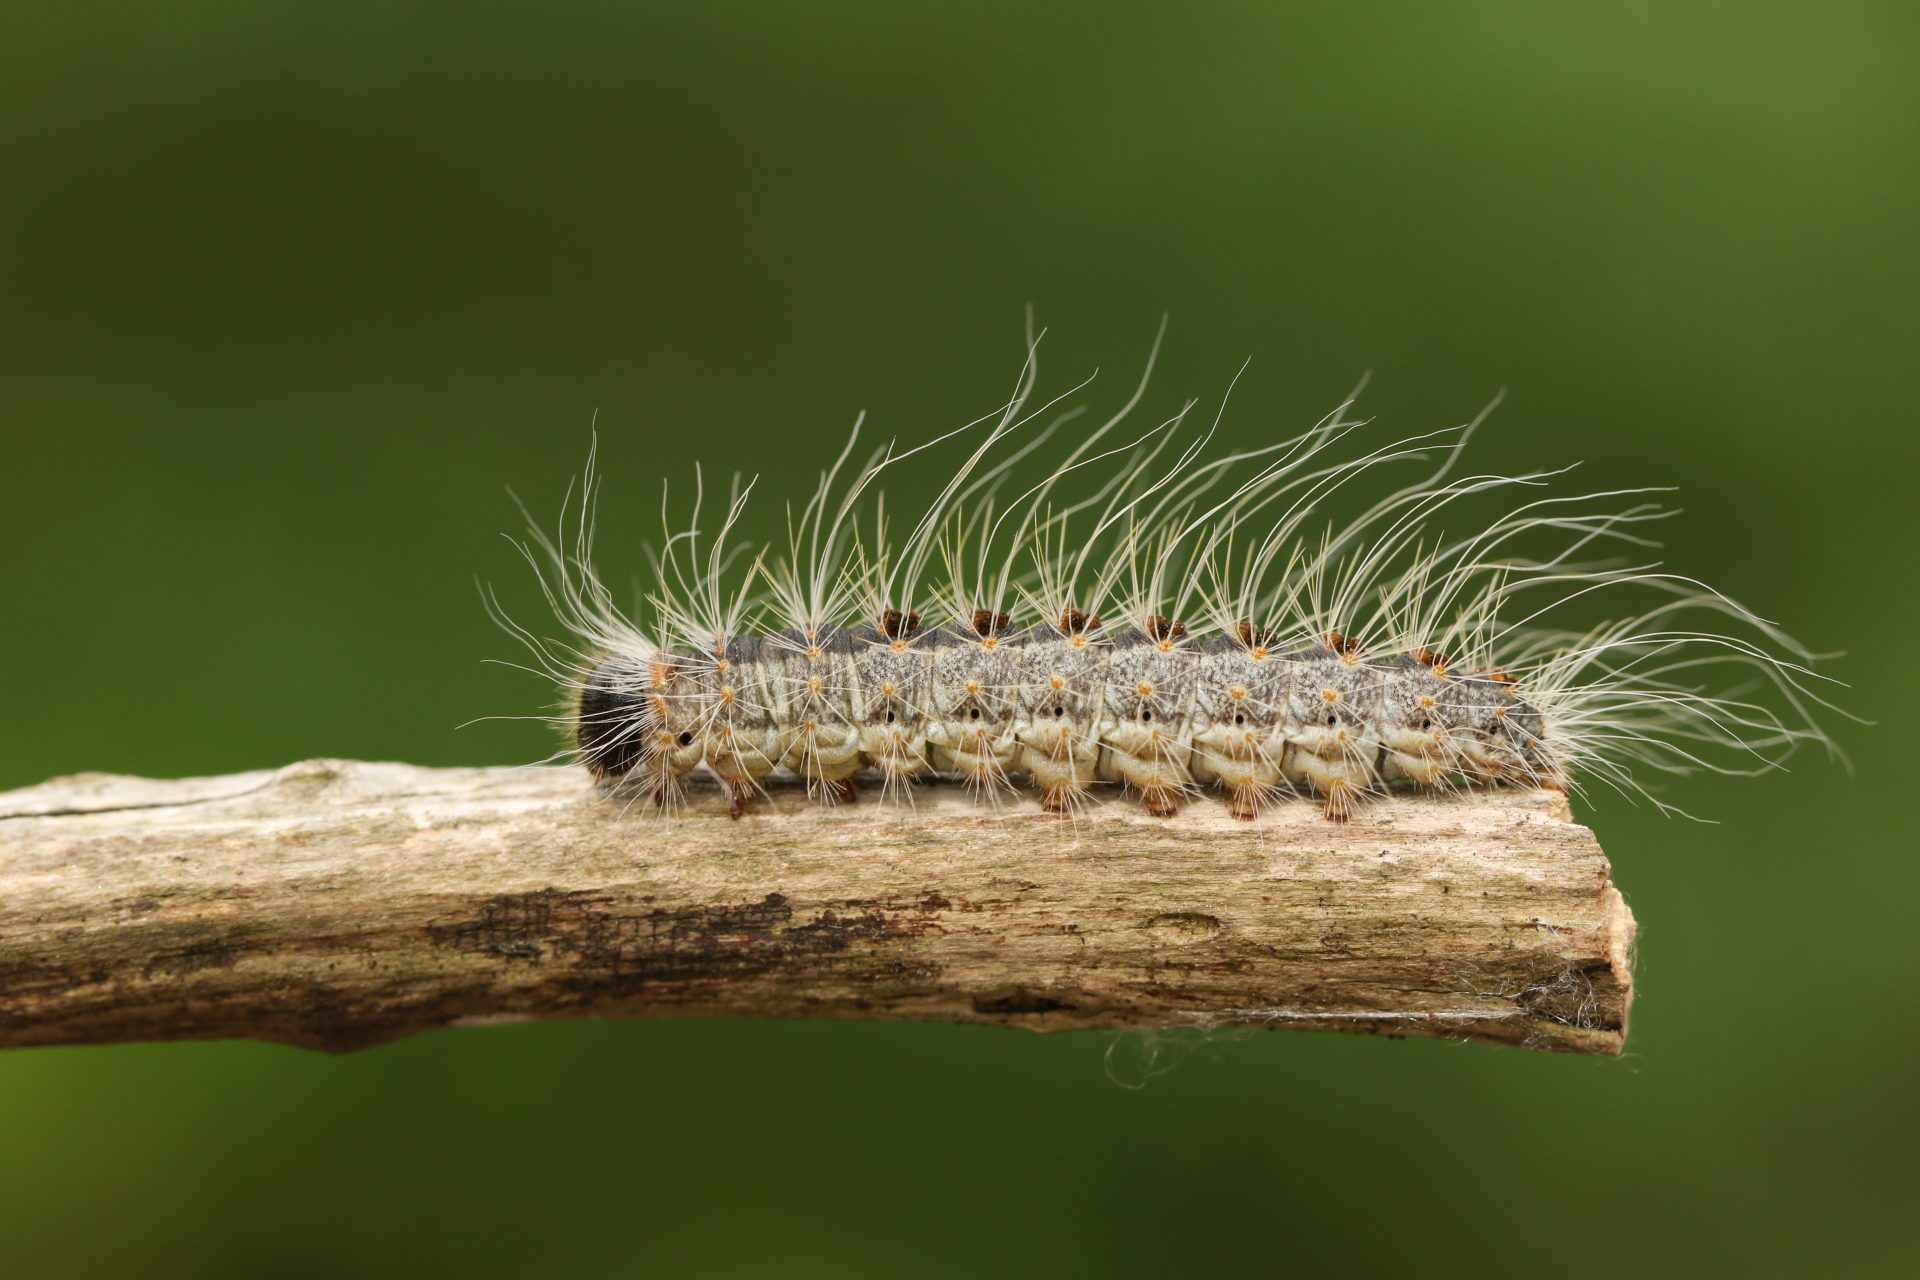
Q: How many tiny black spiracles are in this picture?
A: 9